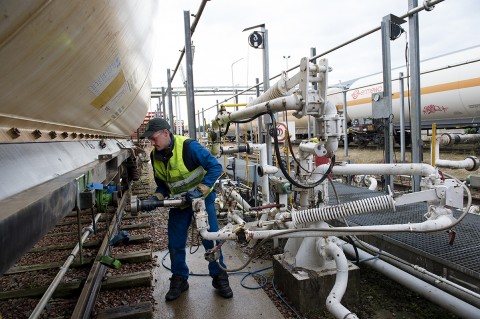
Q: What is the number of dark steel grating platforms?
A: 1